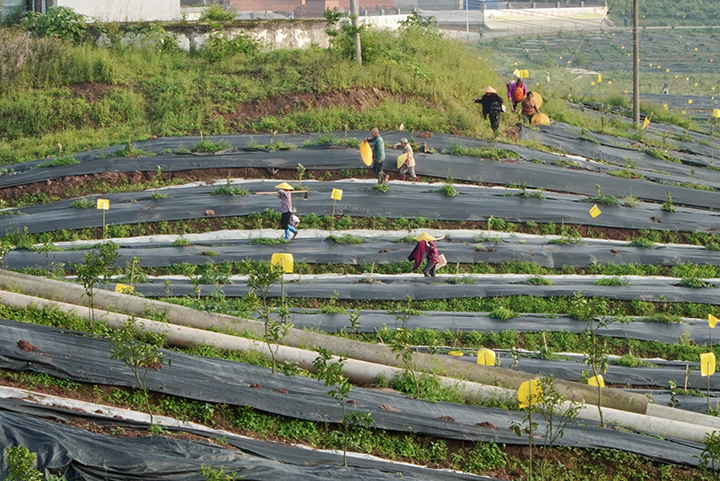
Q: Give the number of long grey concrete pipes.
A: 2